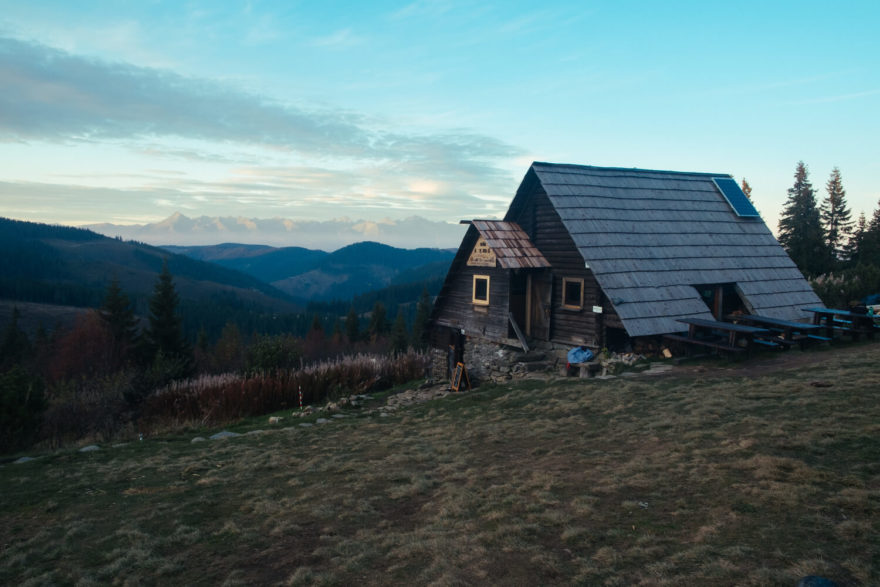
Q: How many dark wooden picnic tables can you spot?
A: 3